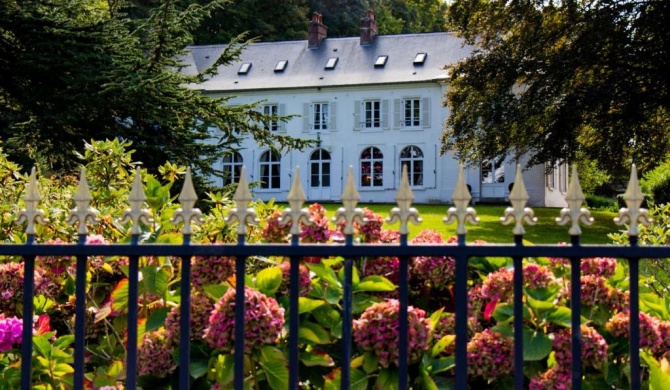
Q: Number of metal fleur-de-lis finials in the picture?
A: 12